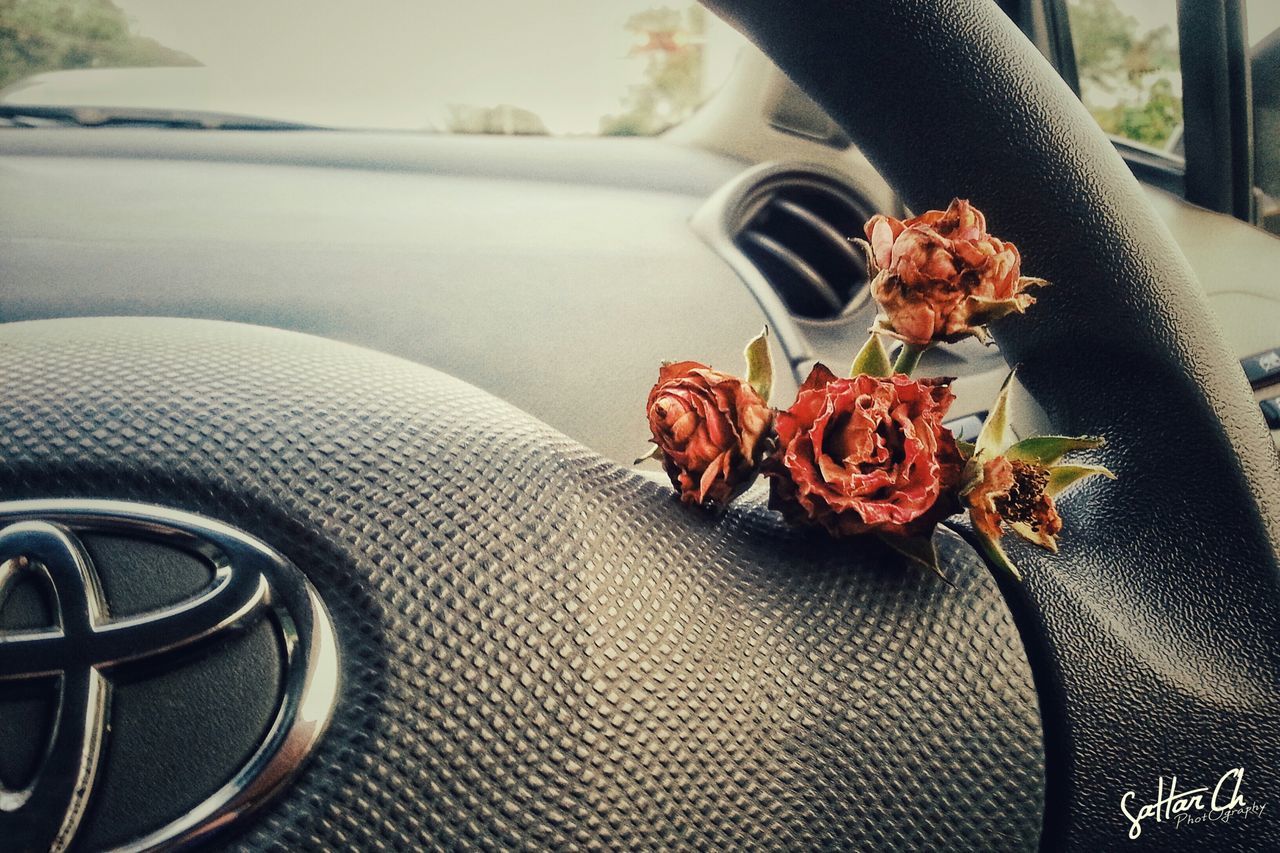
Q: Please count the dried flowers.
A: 4